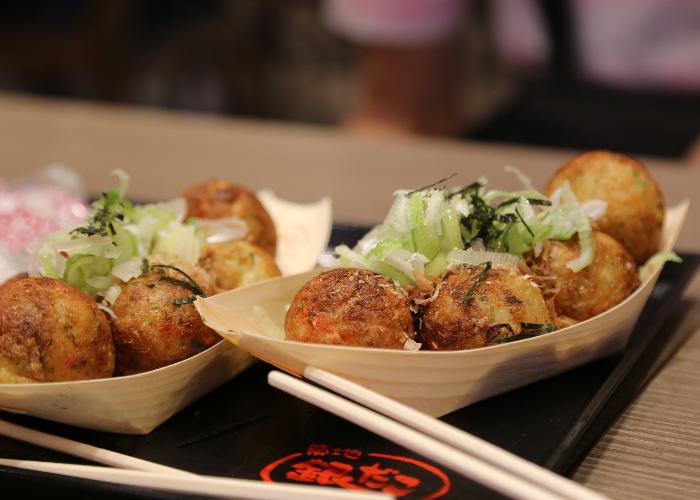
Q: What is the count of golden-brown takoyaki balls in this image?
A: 8